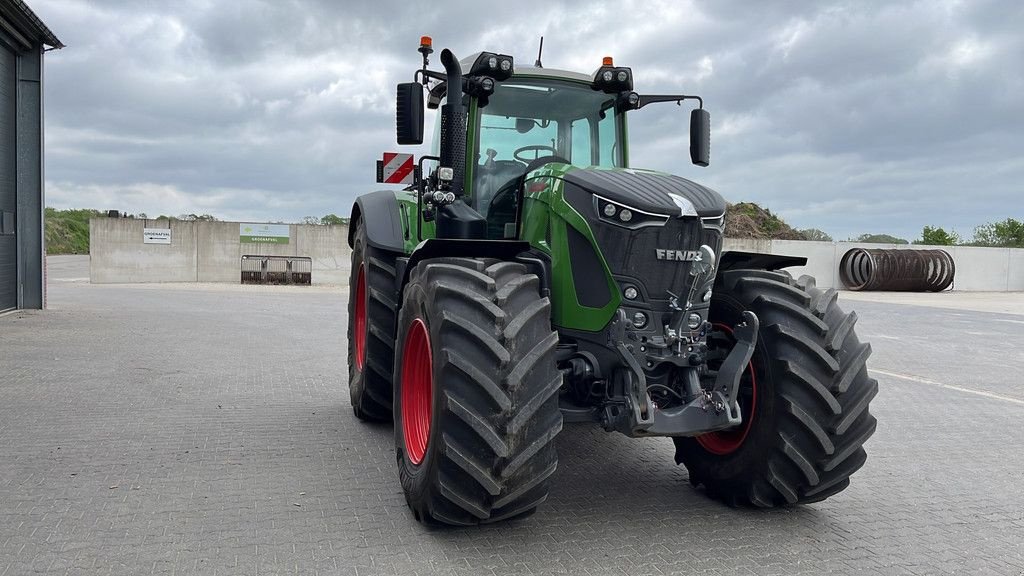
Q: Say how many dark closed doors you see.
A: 1